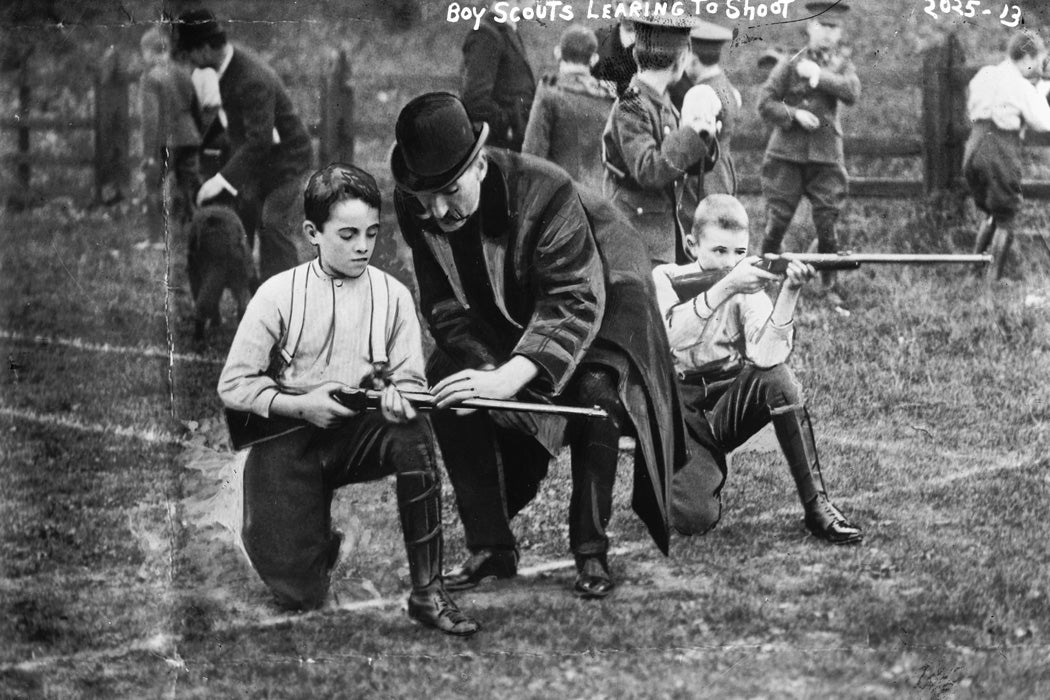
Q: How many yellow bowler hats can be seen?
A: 0